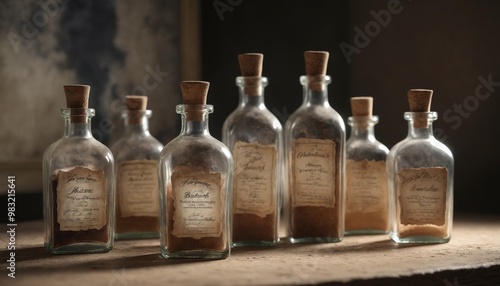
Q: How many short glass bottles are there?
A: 5